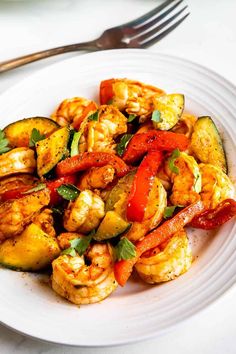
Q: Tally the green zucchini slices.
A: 6